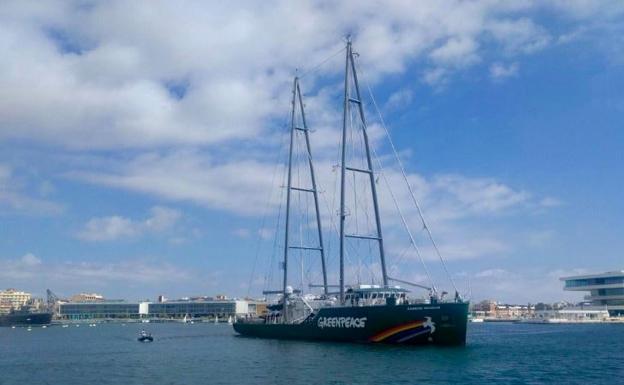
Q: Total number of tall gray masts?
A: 2